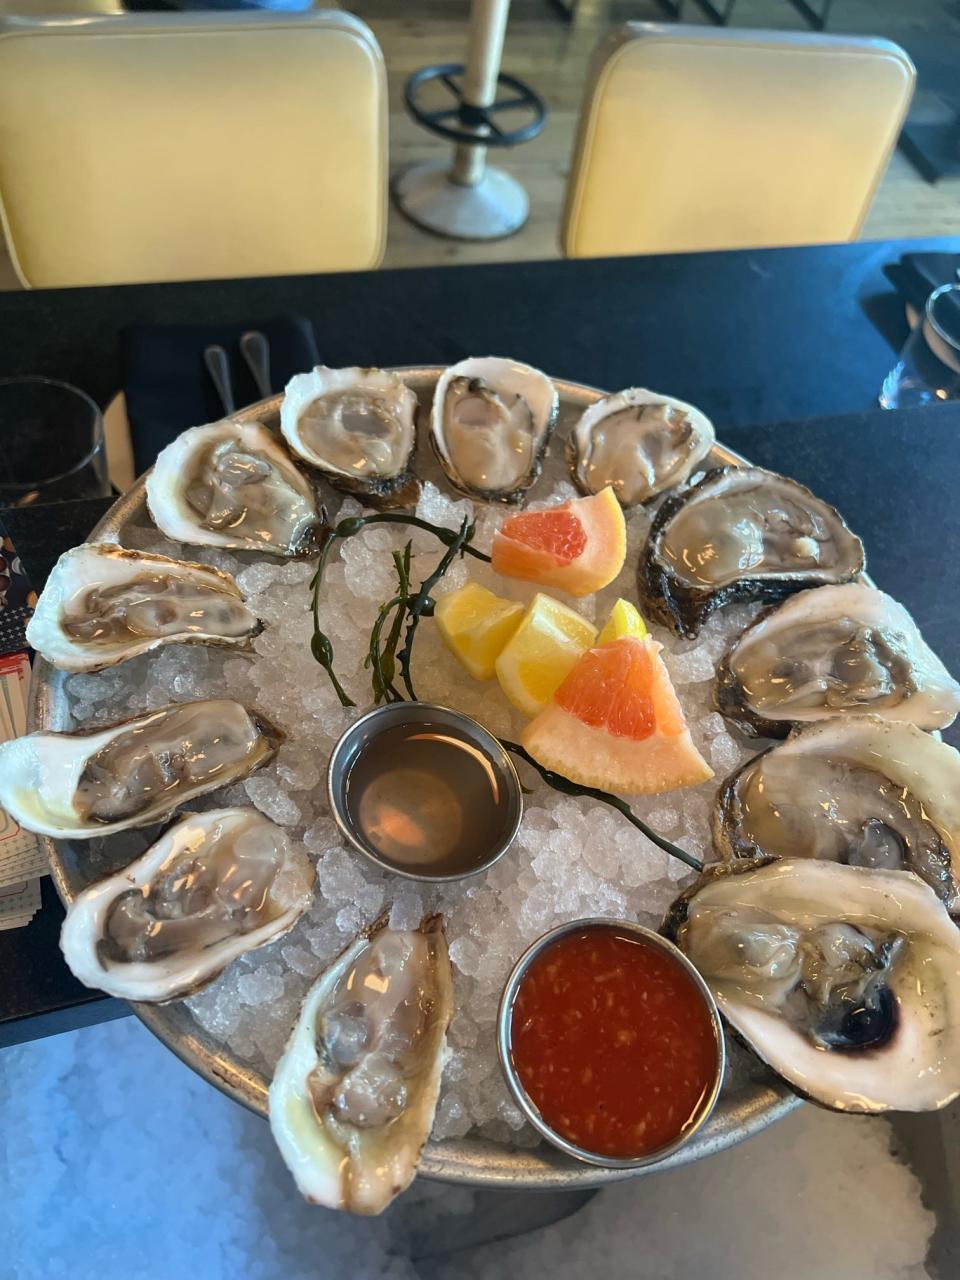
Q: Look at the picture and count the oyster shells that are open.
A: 12